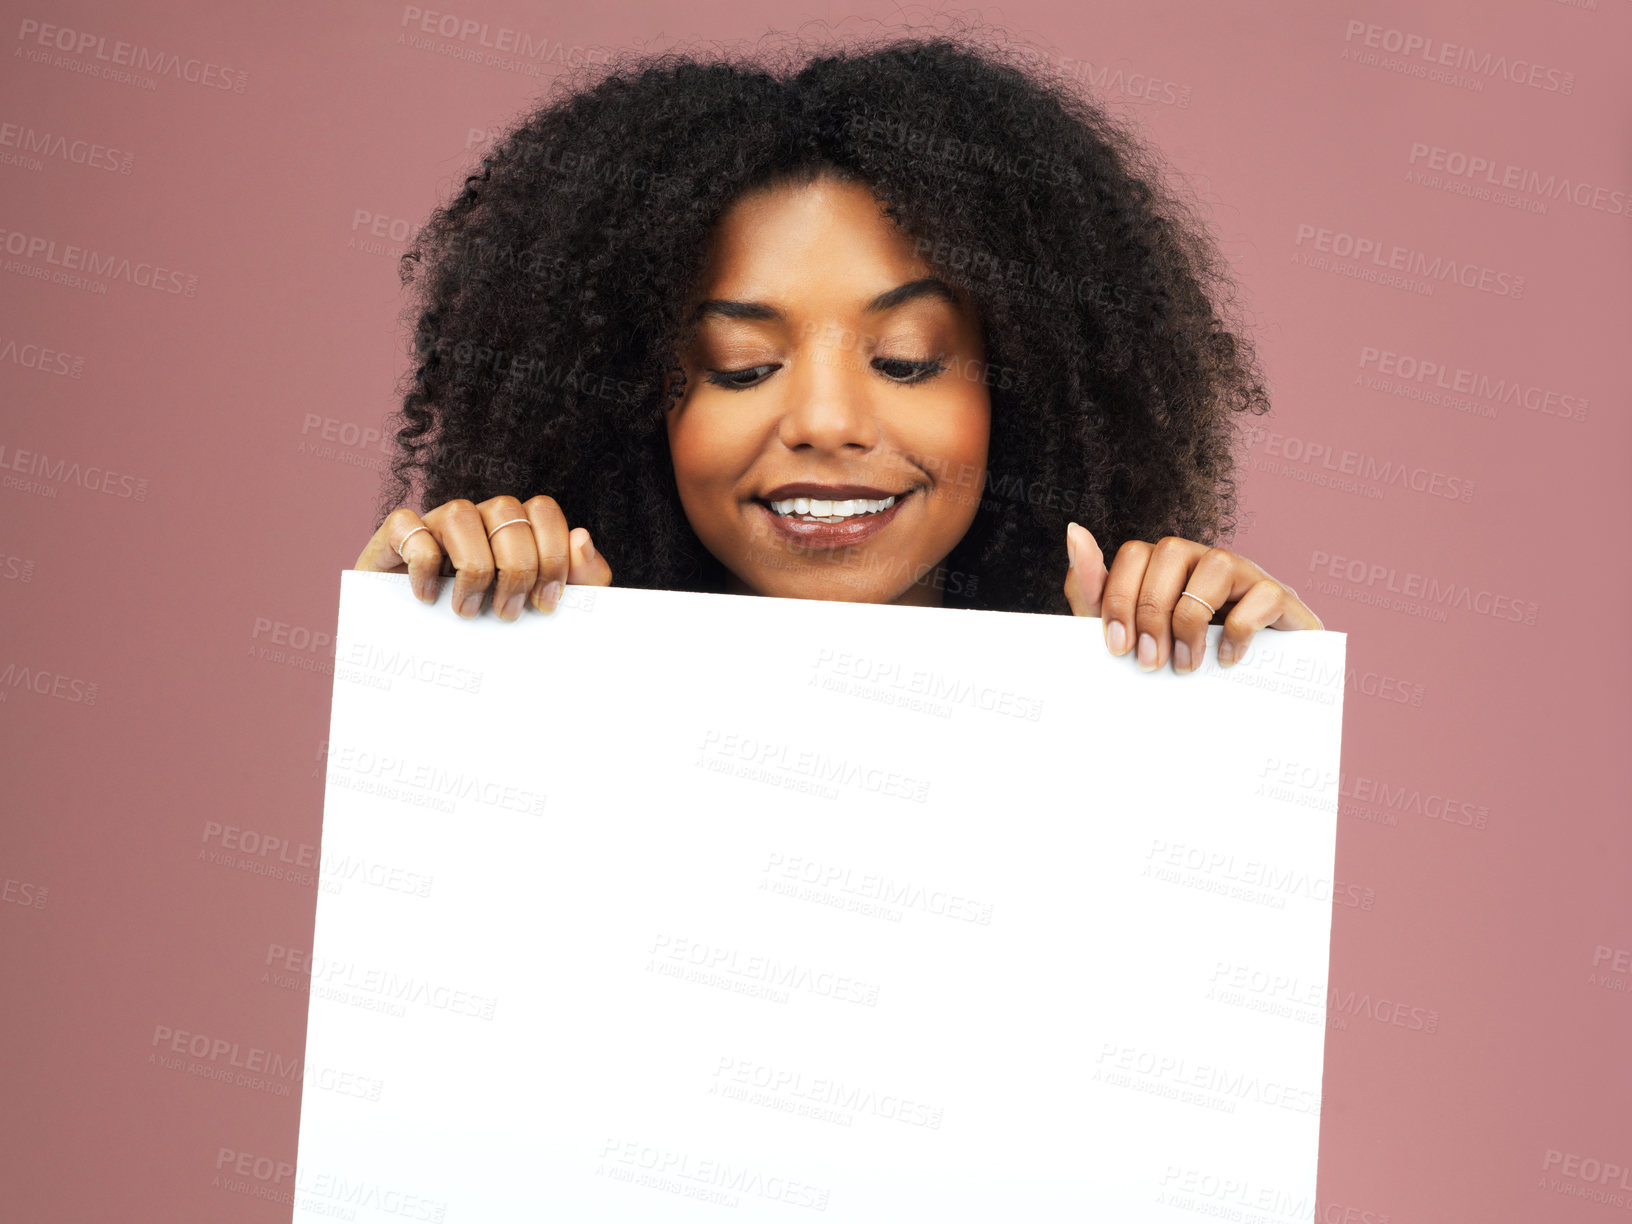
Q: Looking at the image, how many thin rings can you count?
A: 3